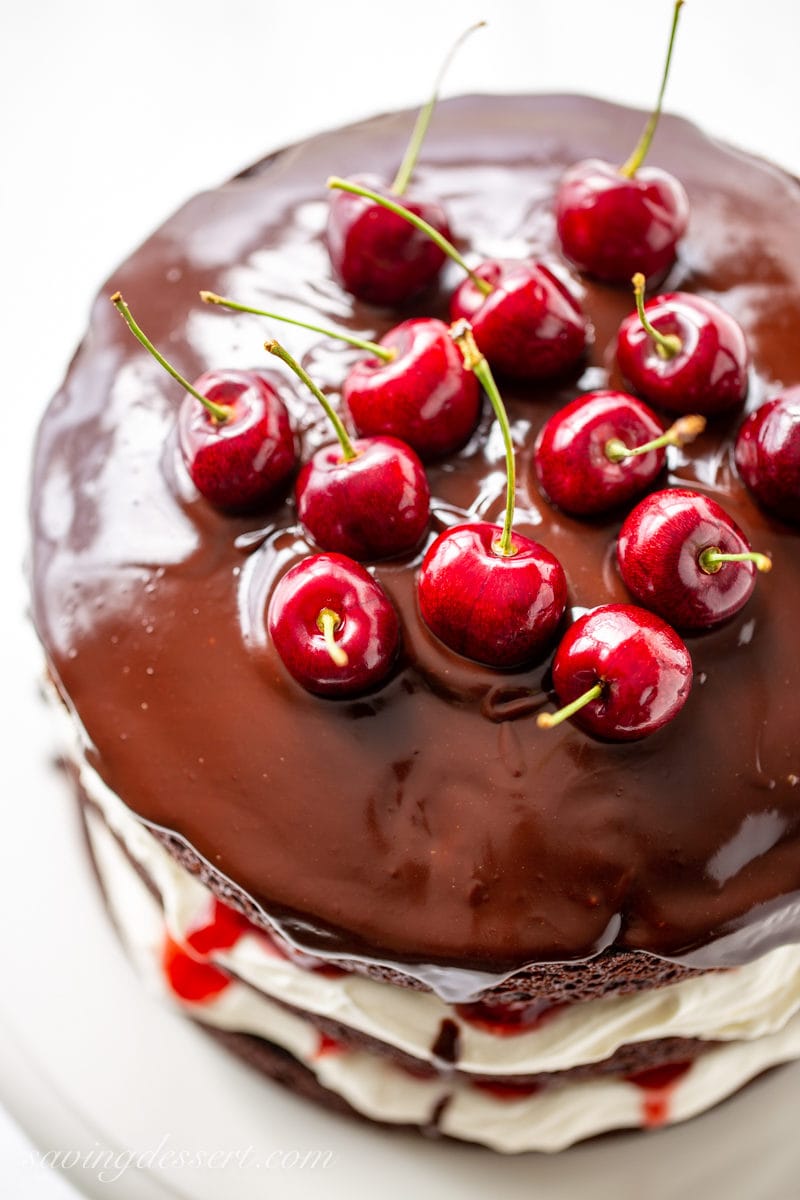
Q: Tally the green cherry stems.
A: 12